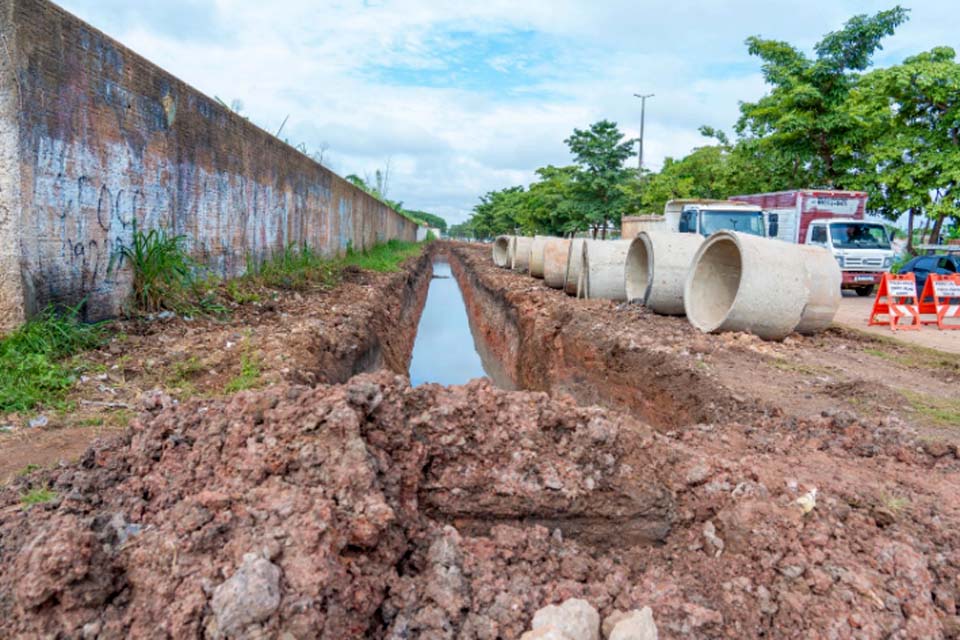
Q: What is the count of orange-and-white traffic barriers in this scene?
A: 2